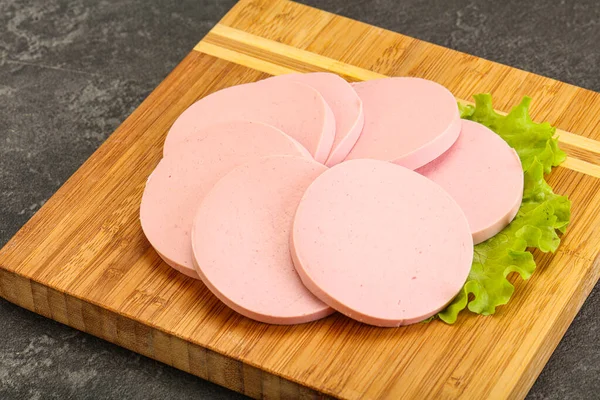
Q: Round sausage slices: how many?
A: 7